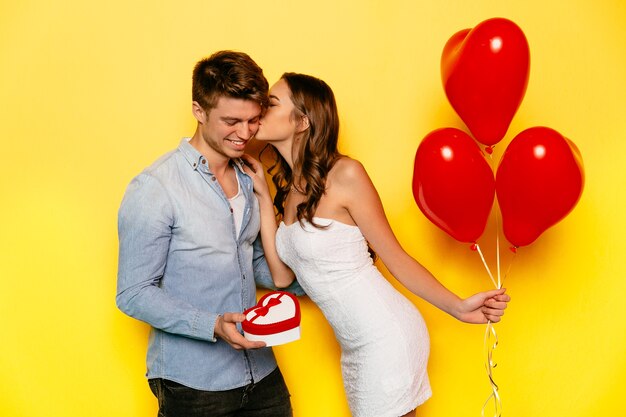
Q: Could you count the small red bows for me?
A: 1